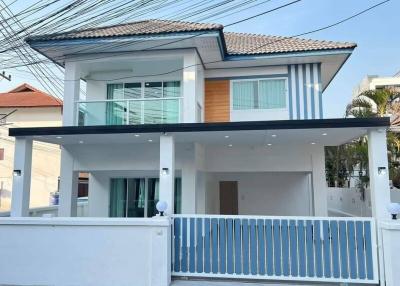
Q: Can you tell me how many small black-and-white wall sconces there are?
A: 3